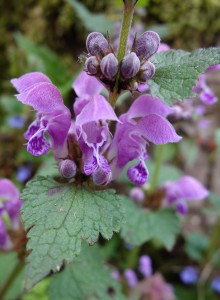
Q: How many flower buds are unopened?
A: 8